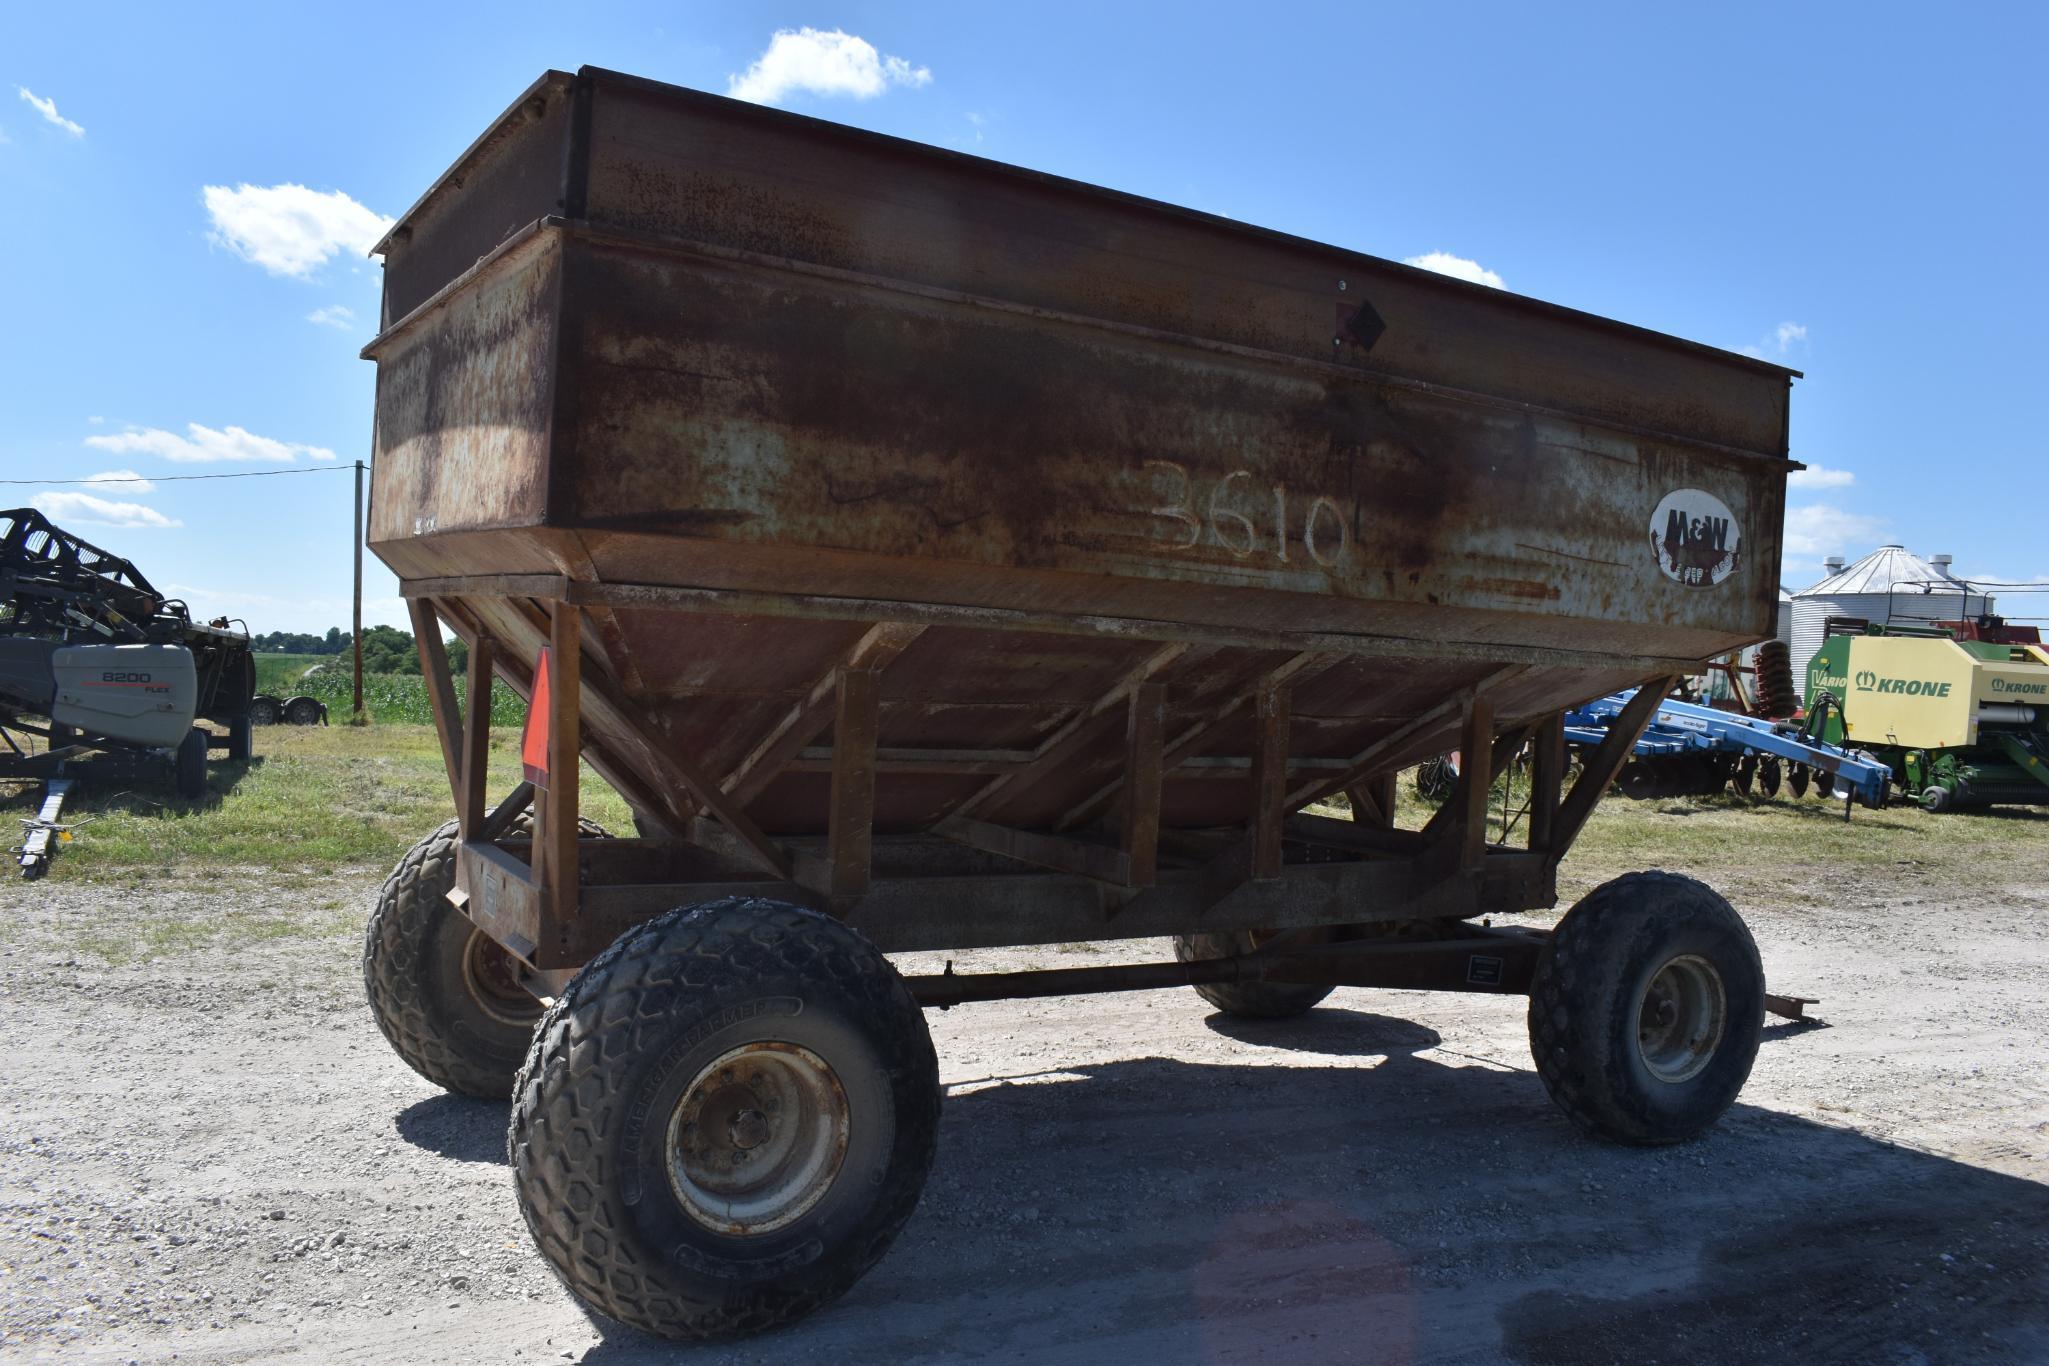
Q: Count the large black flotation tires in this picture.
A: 4